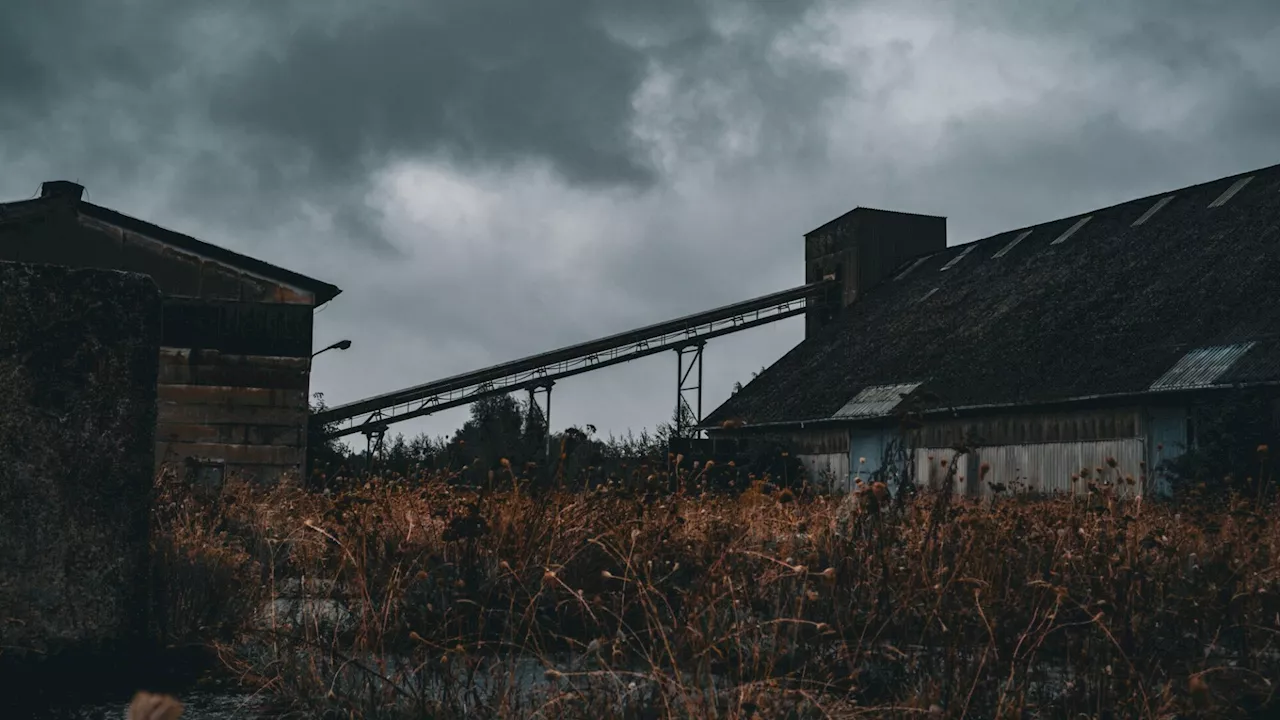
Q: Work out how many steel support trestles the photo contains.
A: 3